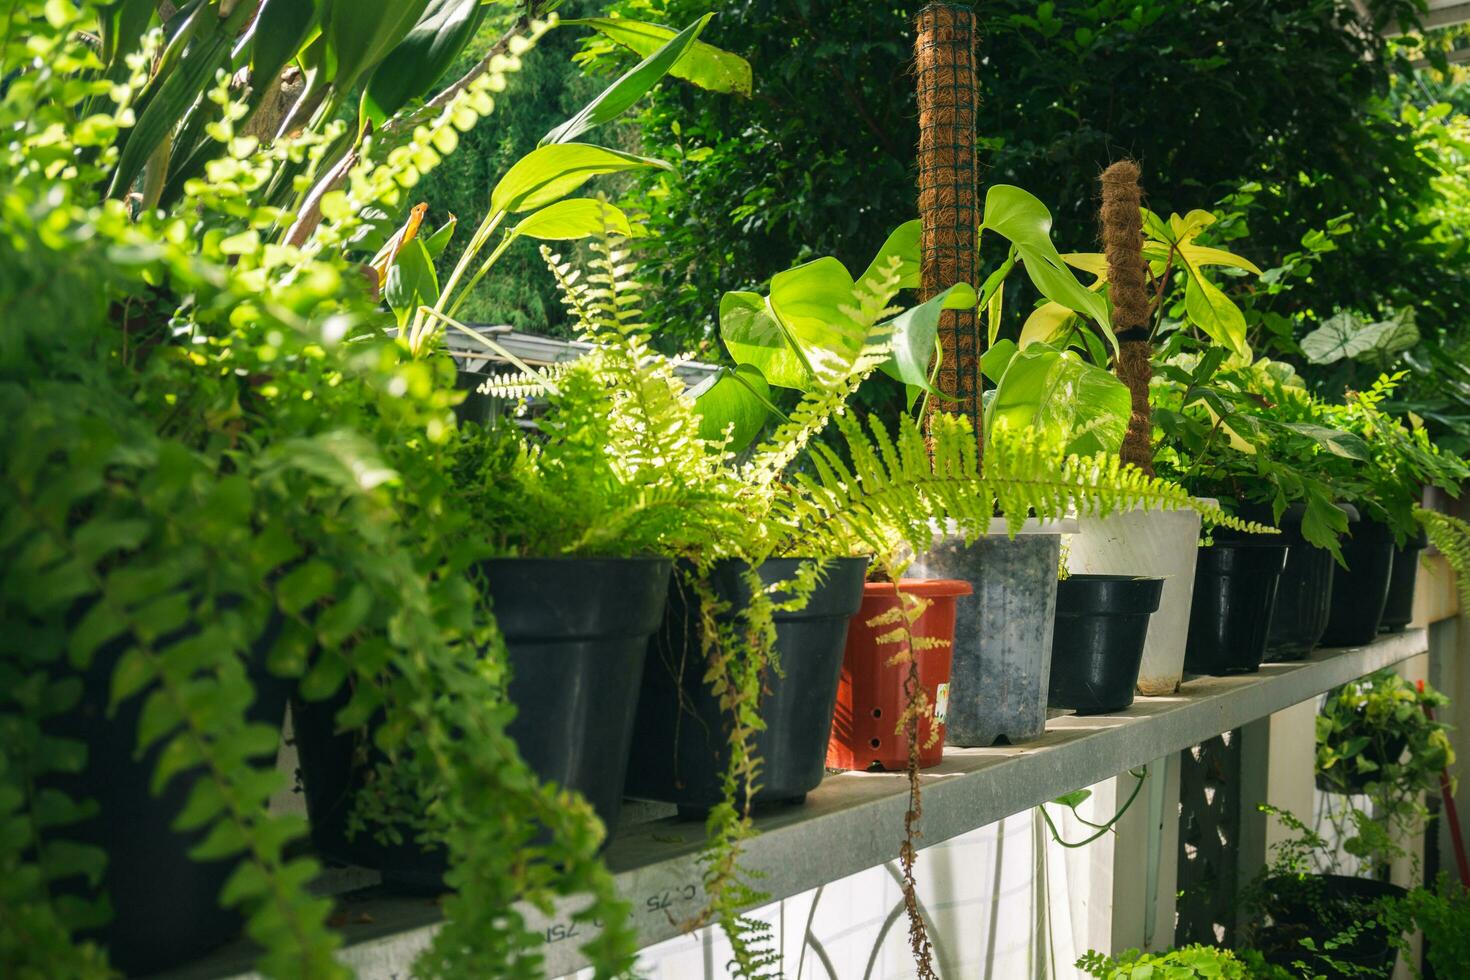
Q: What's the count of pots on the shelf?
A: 12